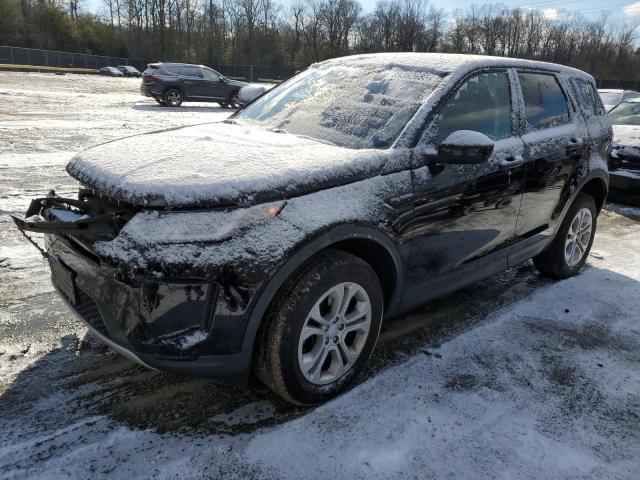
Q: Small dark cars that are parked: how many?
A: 2